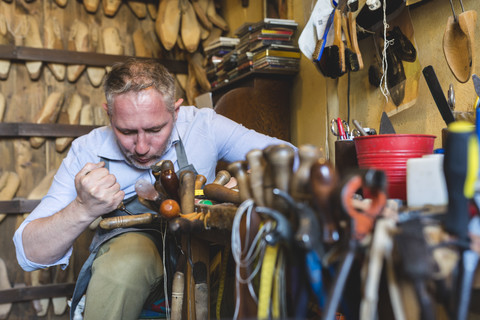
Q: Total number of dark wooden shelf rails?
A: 4